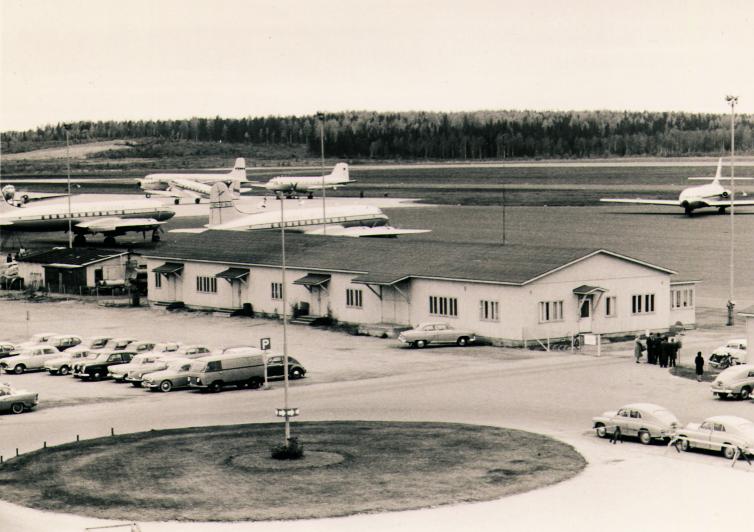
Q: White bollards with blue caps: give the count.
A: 0